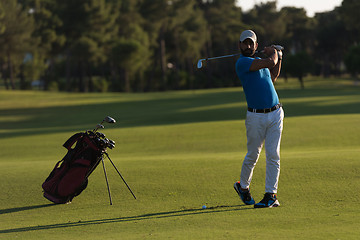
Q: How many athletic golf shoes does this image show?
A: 2